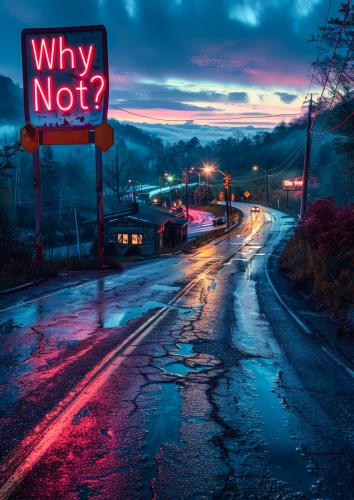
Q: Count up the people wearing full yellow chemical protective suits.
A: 0